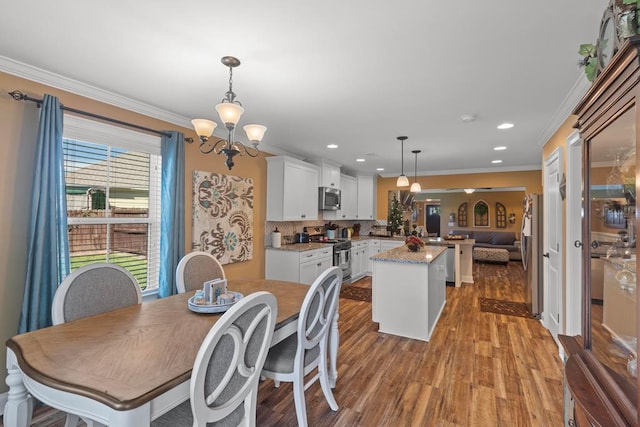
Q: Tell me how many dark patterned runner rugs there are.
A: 2